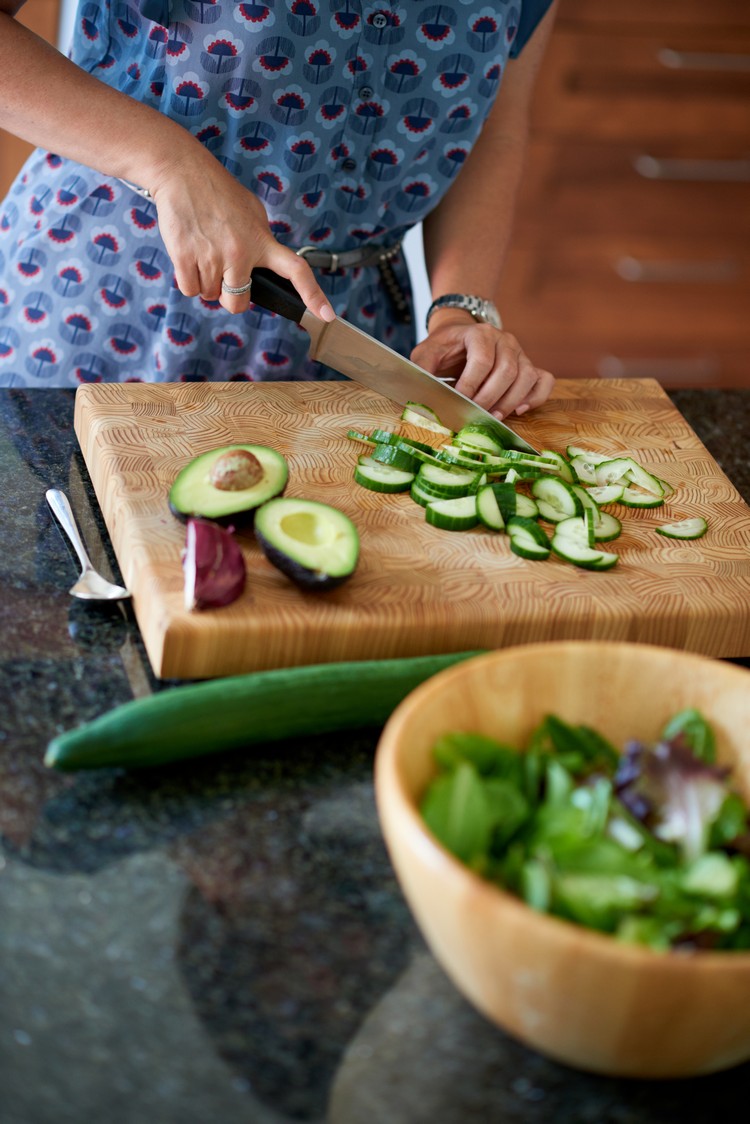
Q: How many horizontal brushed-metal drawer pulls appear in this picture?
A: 4